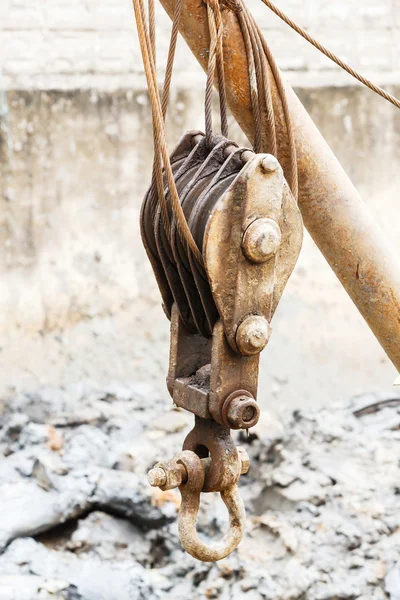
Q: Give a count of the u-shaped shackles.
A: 1